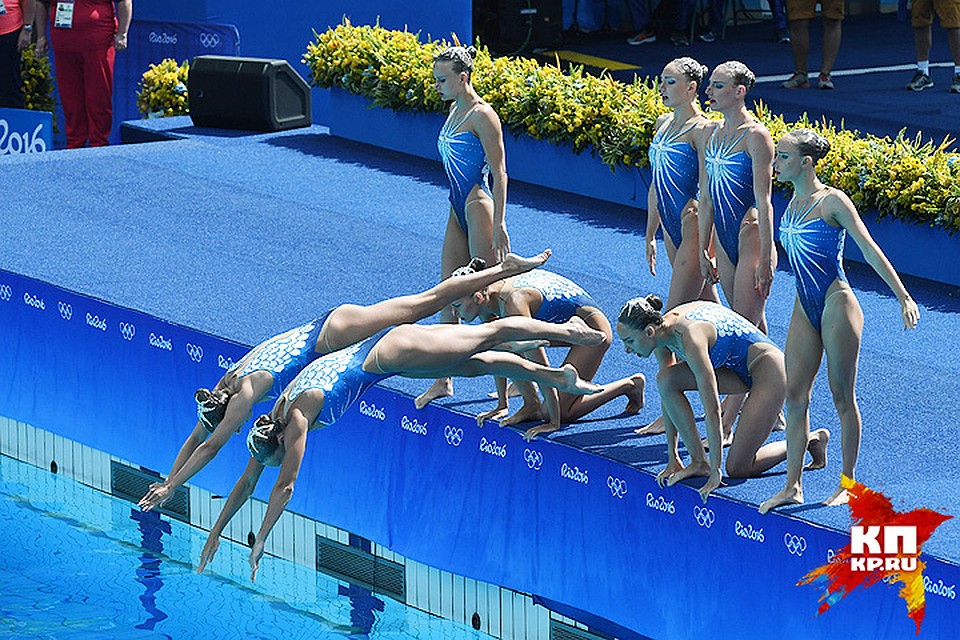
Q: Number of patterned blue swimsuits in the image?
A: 8